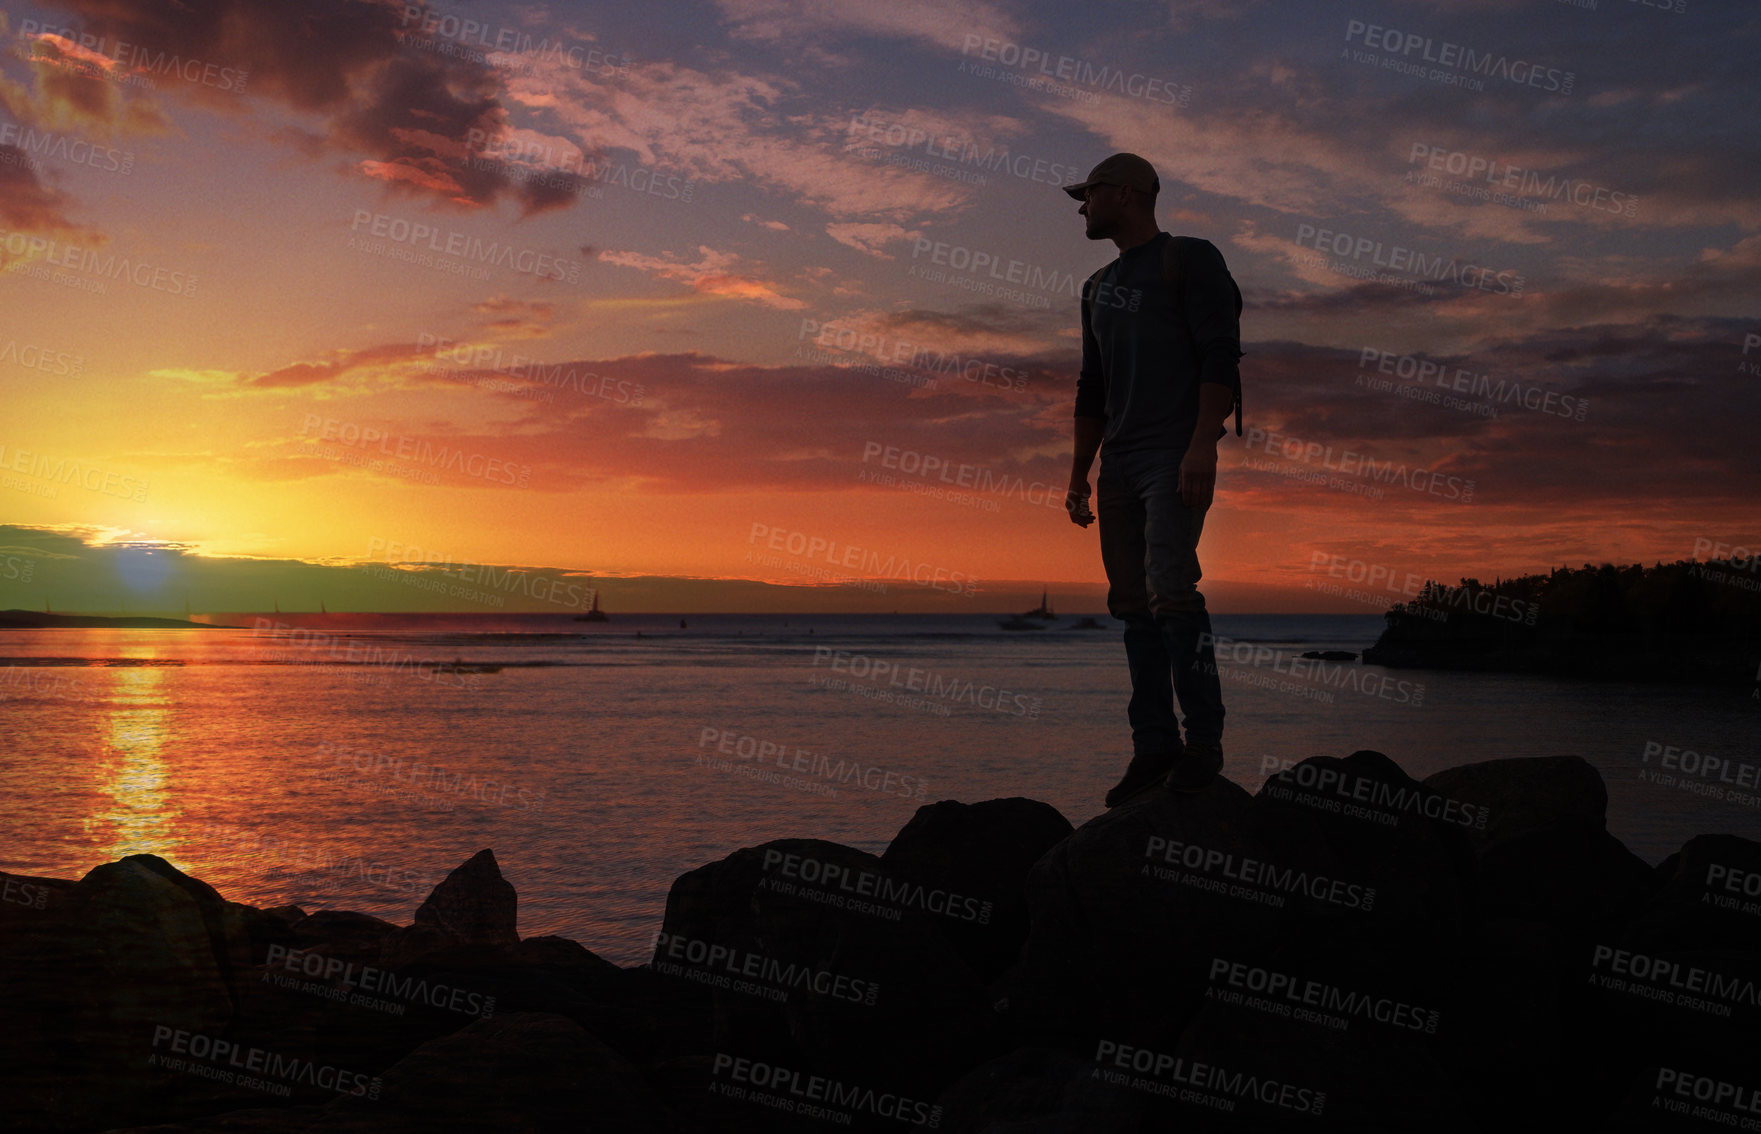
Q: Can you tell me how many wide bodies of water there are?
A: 1